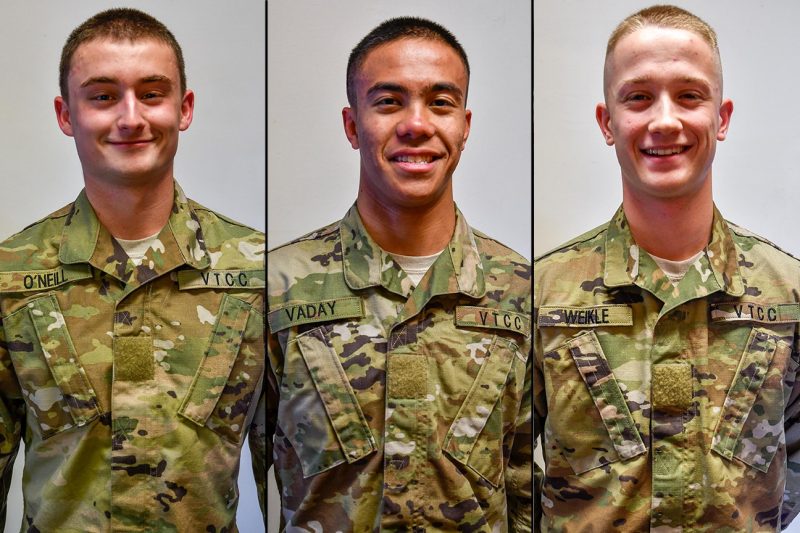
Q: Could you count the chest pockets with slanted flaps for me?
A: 6